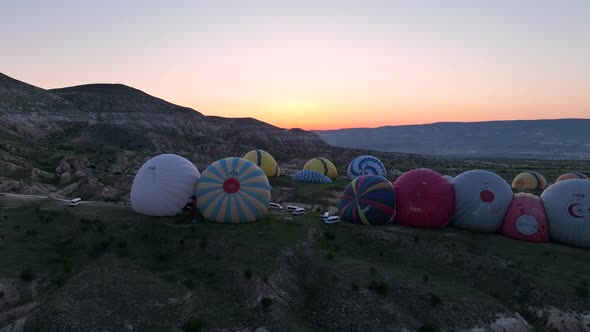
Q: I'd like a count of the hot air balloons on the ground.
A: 14